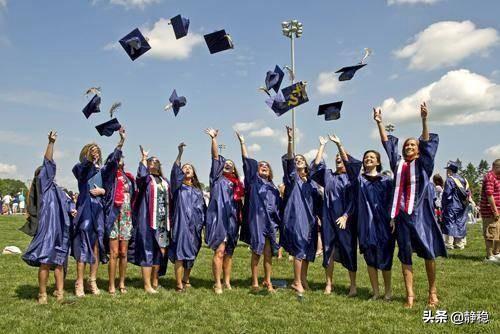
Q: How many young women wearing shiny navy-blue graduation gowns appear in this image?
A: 11